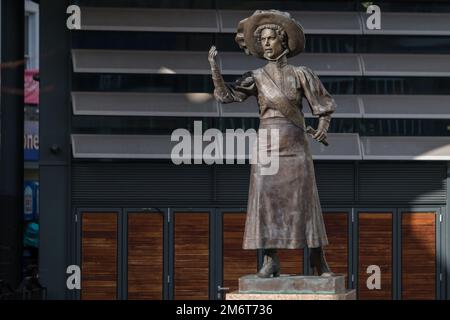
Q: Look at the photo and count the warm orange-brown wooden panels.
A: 8